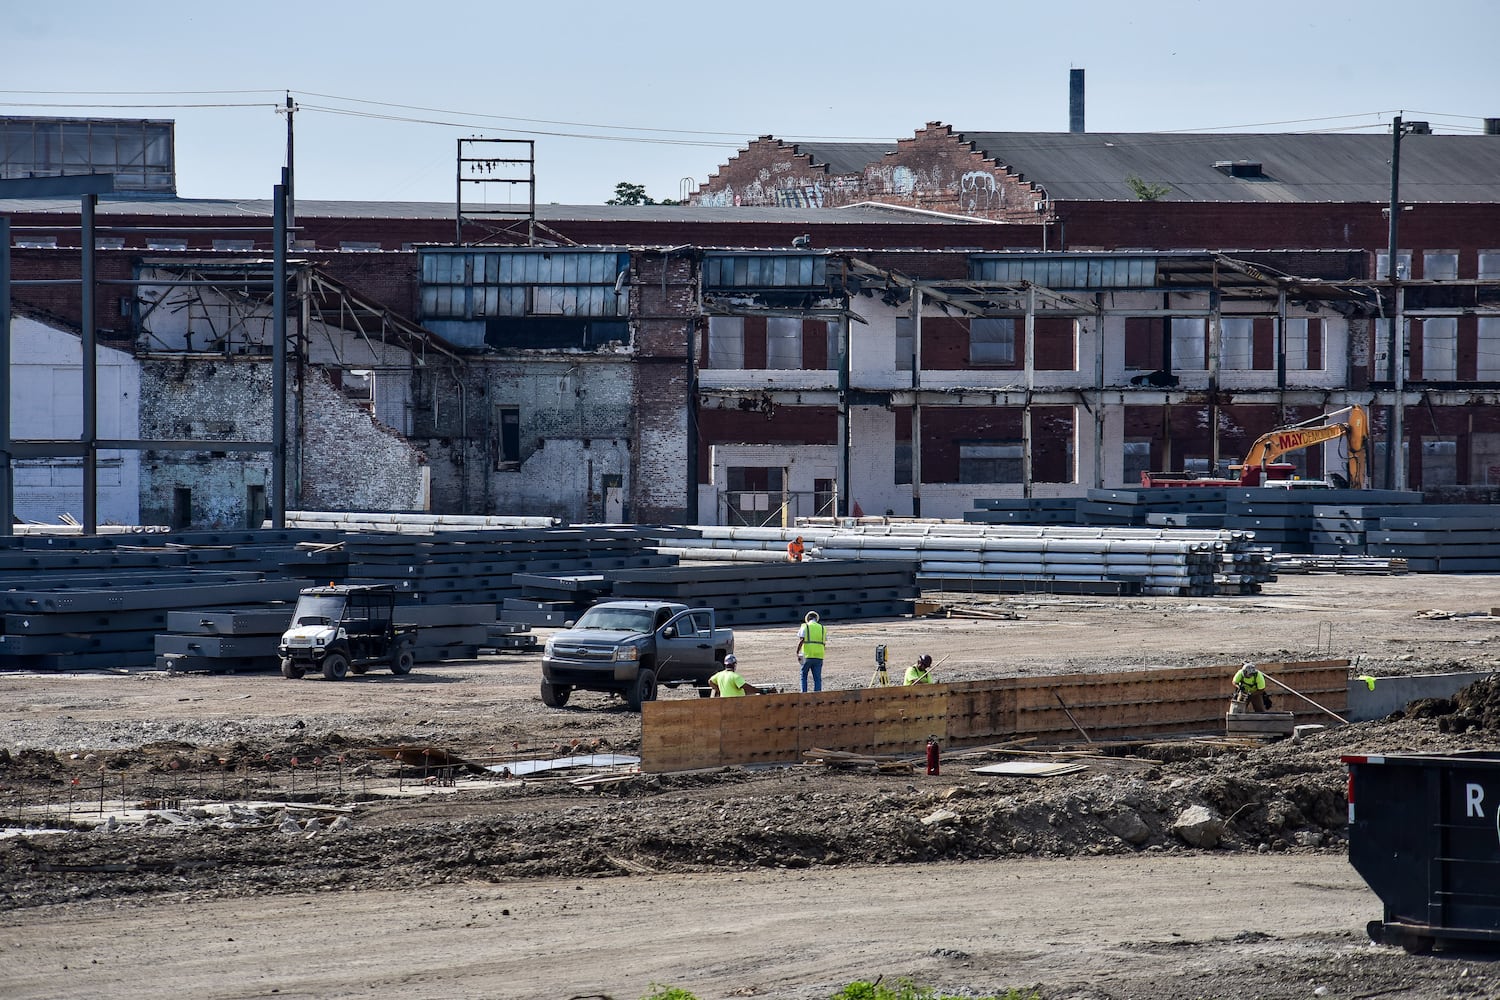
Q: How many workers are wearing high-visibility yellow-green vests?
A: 4